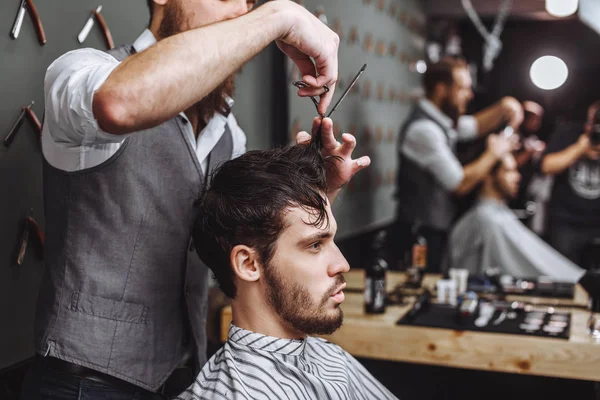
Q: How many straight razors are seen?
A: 4